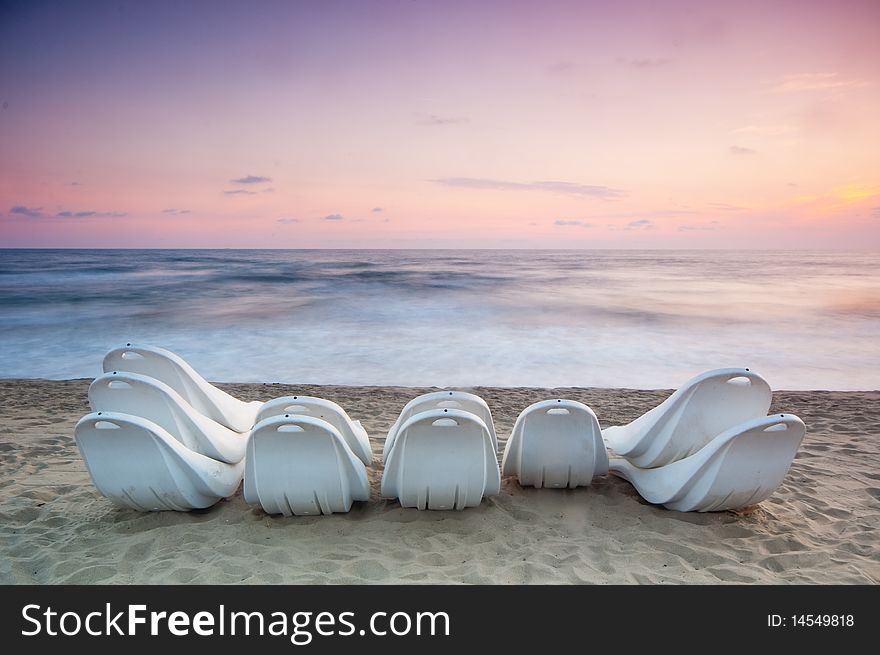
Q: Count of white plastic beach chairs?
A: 10